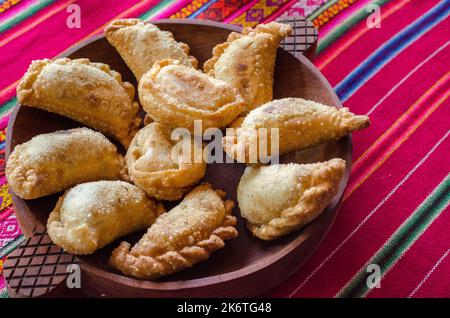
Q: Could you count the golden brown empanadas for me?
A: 10